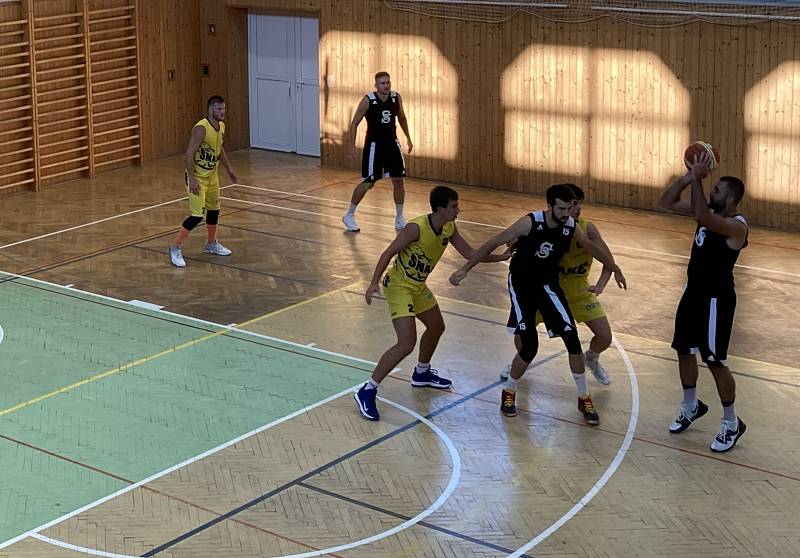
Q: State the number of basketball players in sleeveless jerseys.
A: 6